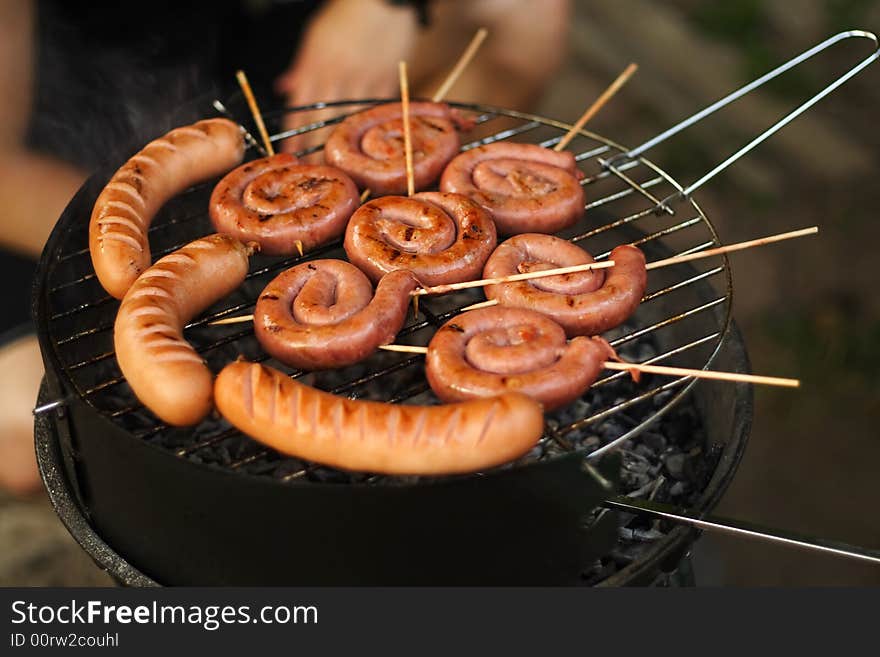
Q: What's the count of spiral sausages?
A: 7